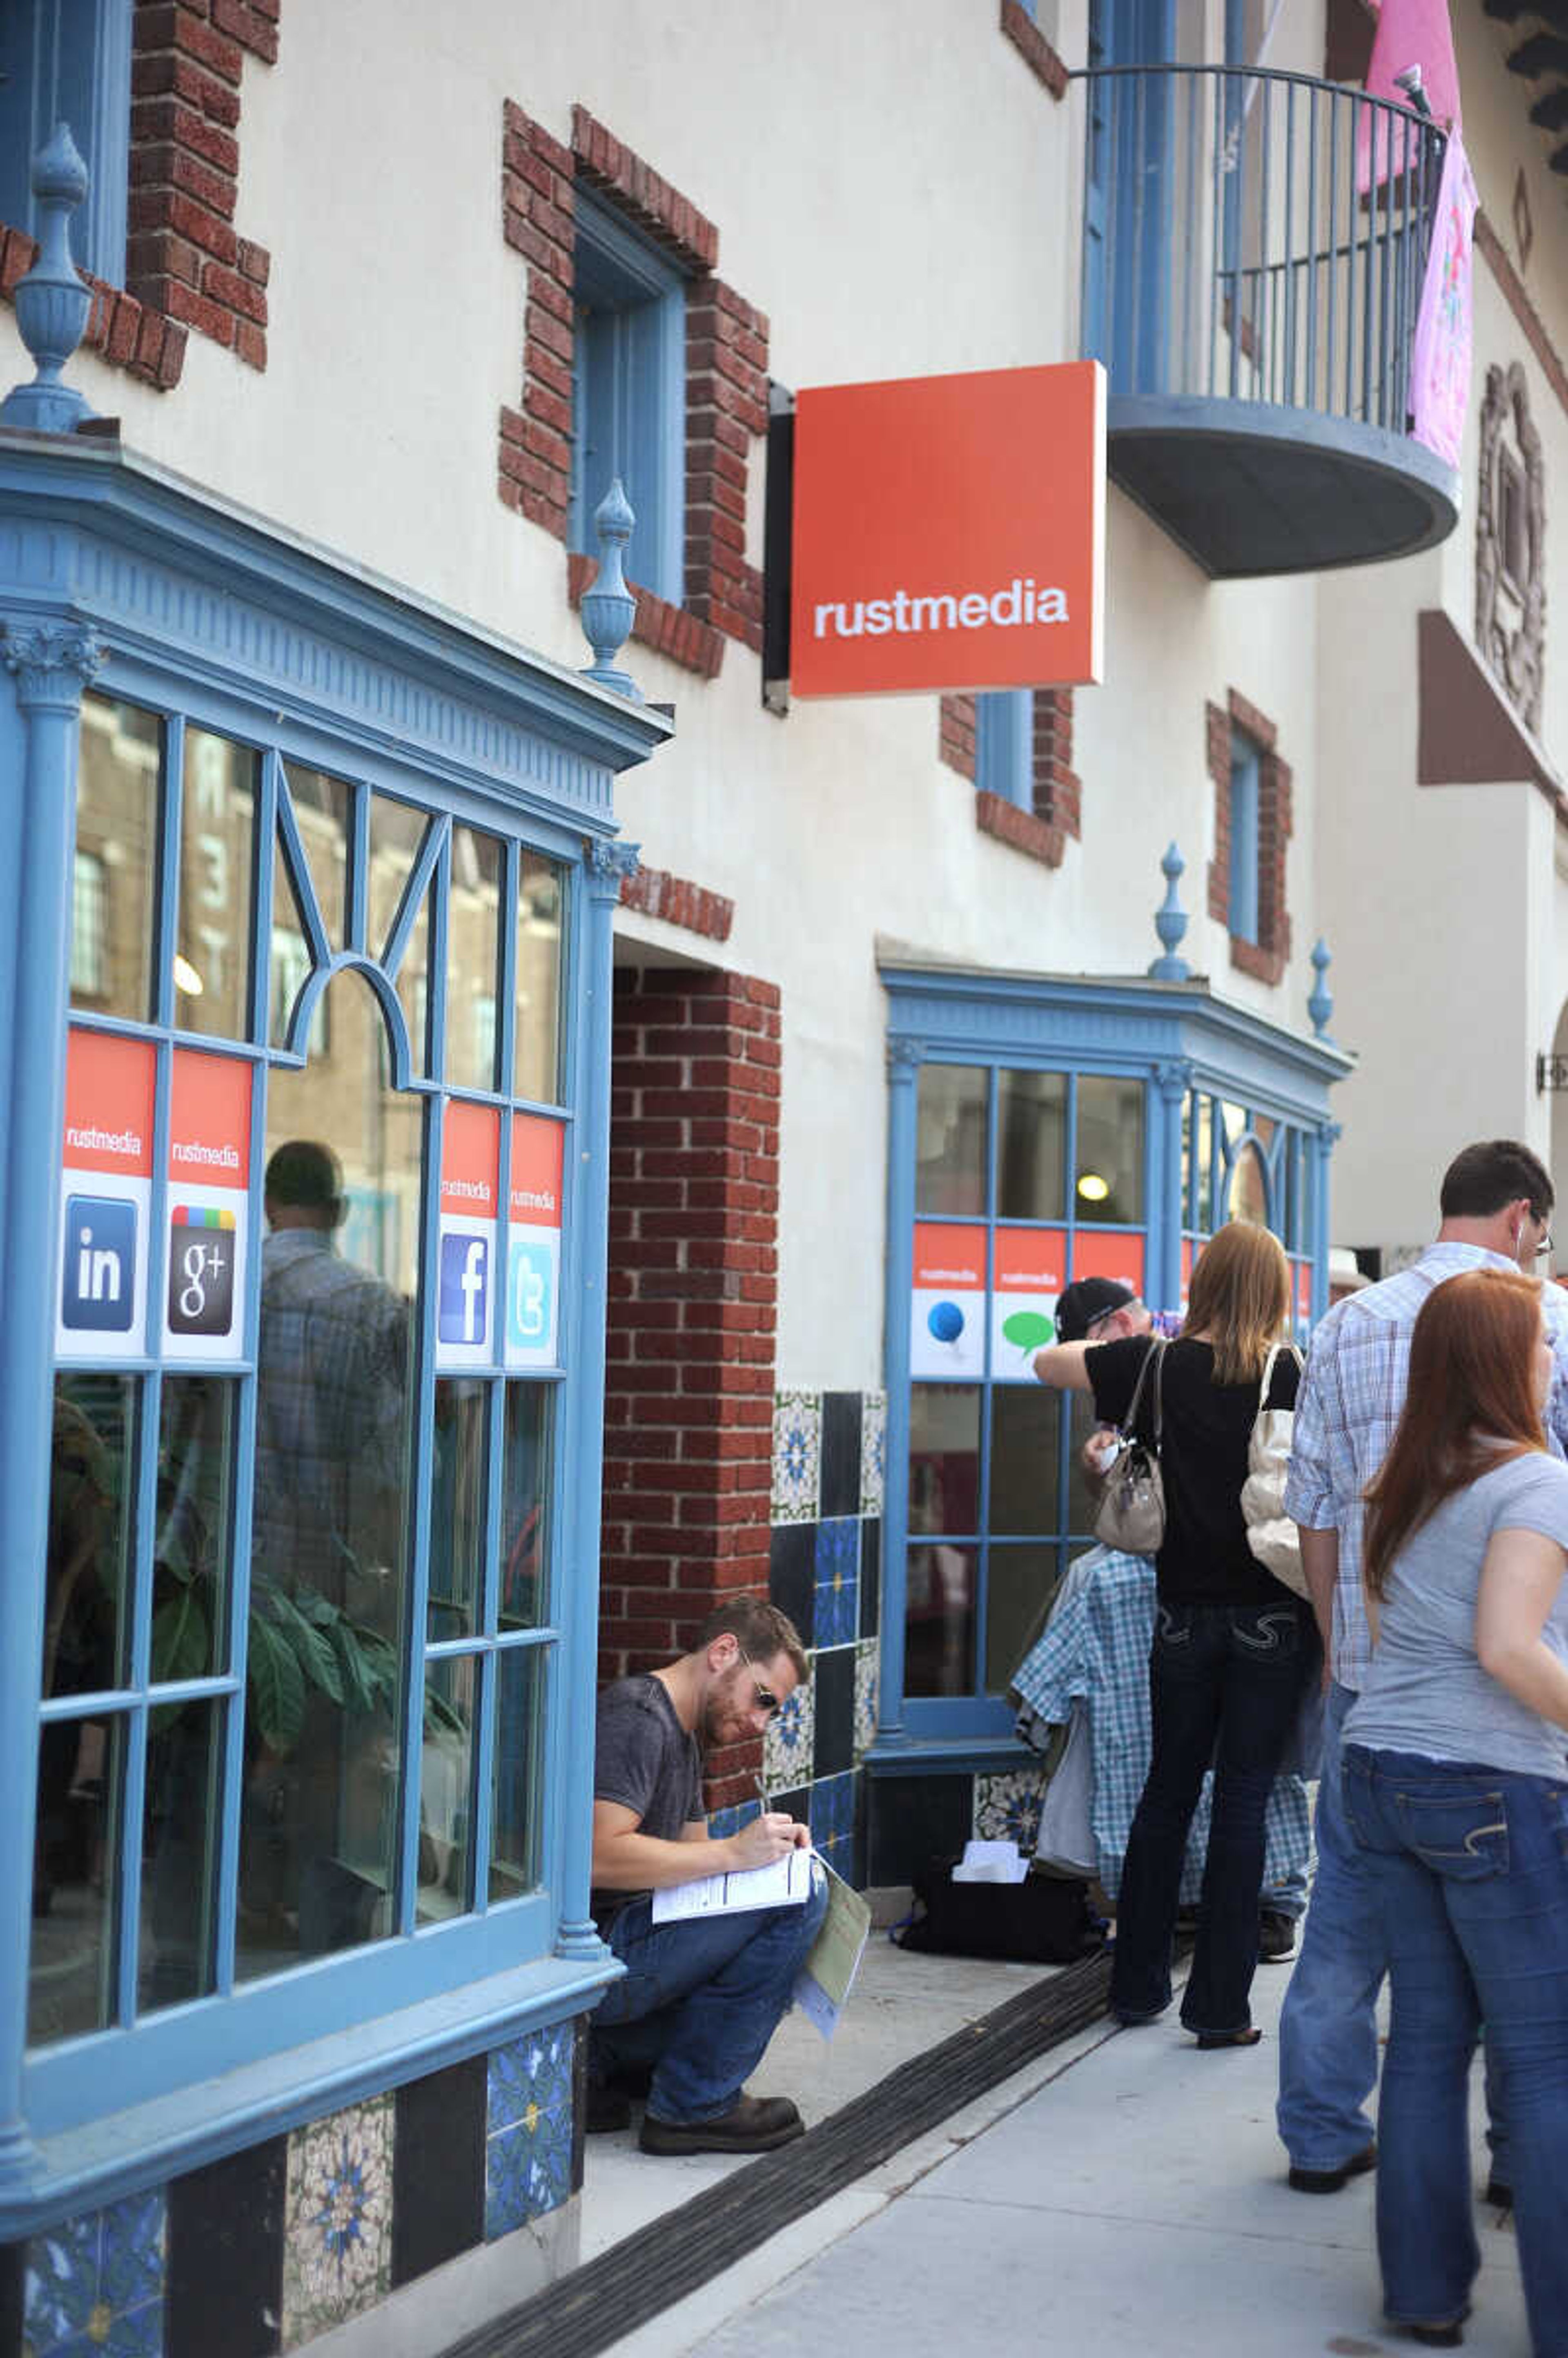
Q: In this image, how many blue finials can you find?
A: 4